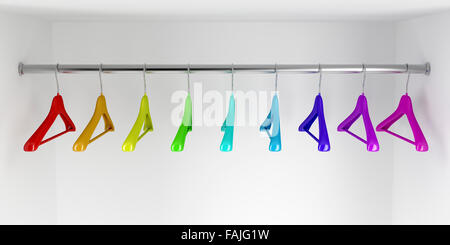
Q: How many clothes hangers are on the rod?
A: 9